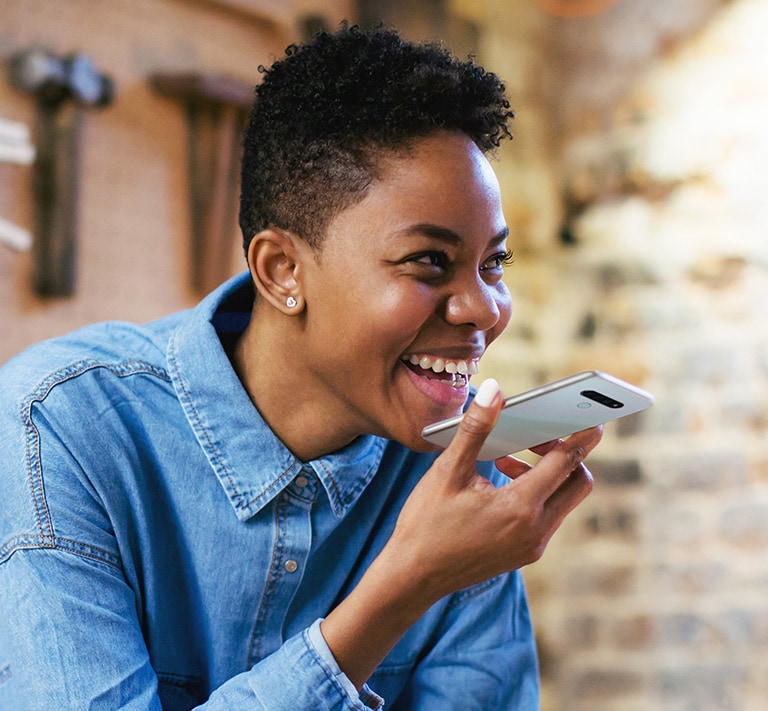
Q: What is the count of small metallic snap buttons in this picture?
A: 2